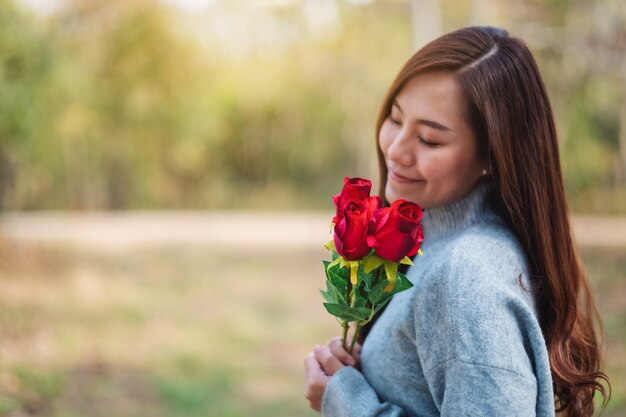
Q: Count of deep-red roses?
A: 3